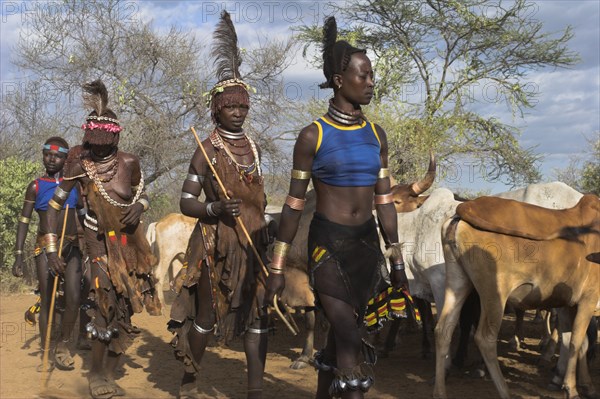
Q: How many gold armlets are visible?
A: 4